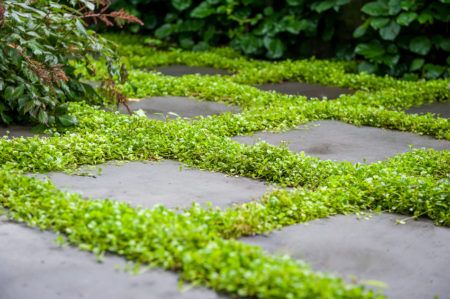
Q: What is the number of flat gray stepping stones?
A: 9